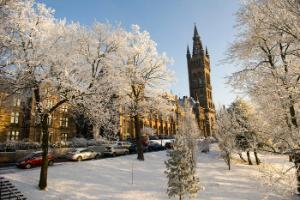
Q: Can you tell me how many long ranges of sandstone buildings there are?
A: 1